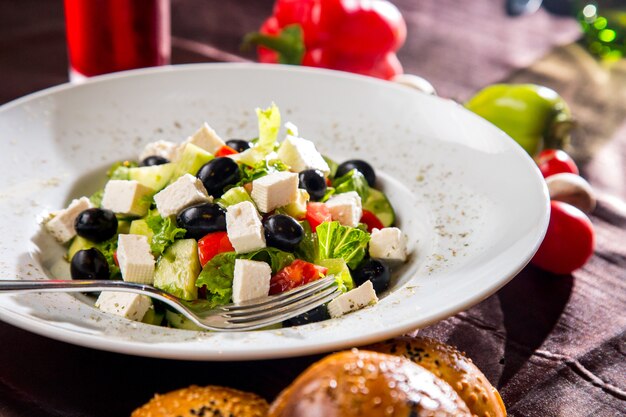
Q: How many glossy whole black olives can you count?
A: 11